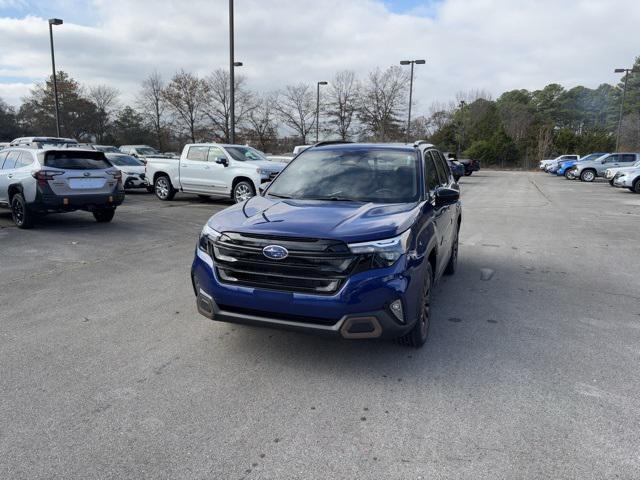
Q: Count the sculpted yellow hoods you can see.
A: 0